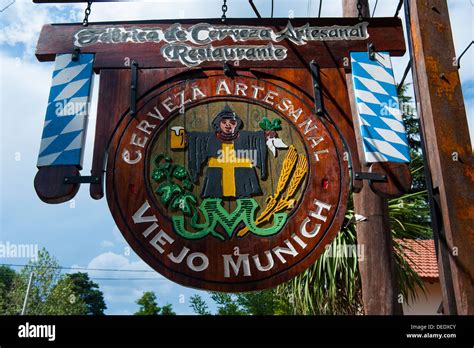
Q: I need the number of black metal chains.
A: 3